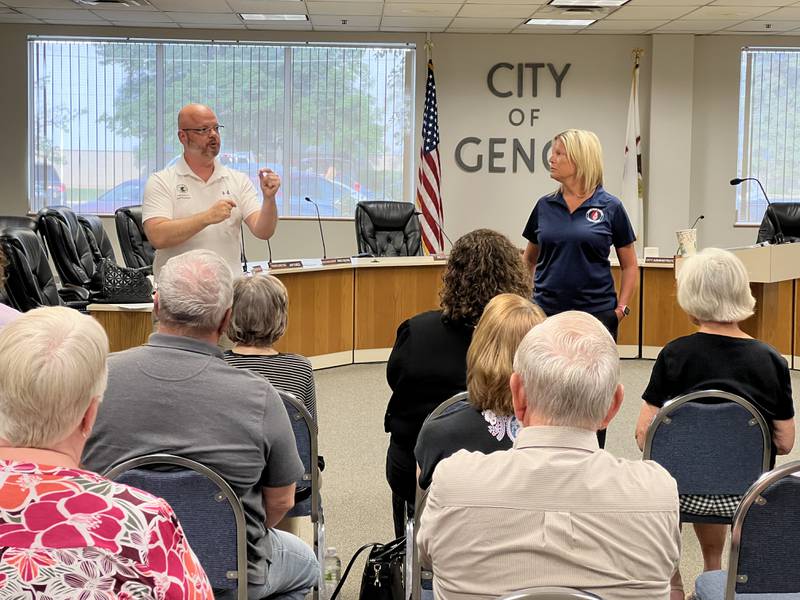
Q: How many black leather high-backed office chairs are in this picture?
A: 7